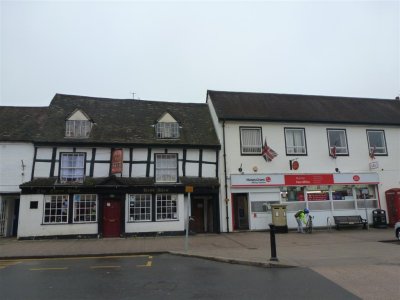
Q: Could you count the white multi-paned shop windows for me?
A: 4